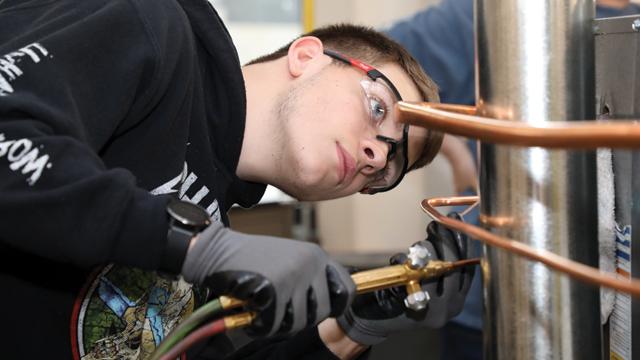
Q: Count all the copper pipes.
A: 2